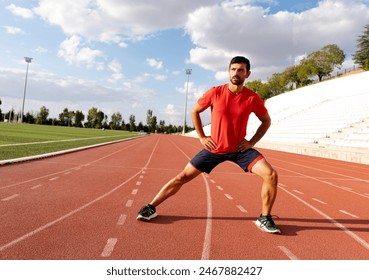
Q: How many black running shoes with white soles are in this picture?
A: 2